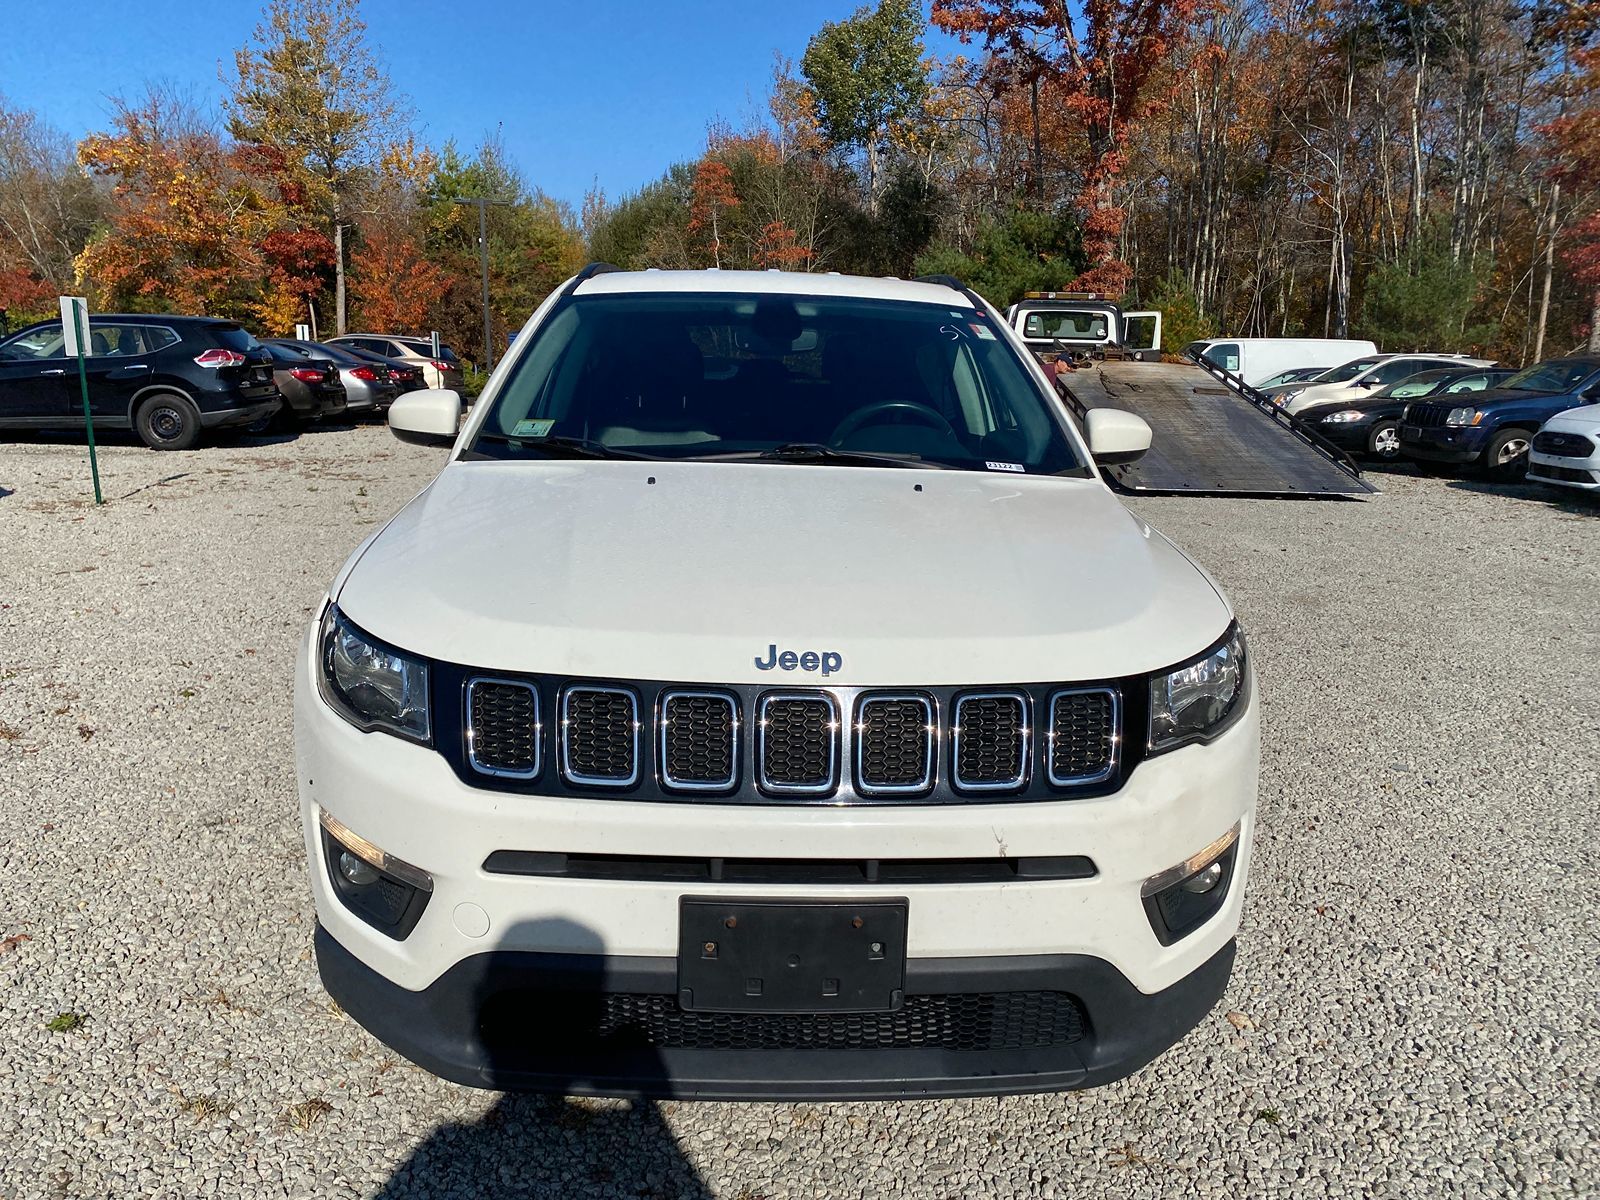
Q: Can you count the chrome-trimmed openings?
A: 7